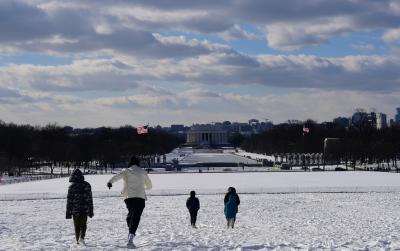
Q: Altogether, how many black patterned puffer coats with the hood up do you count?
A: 1